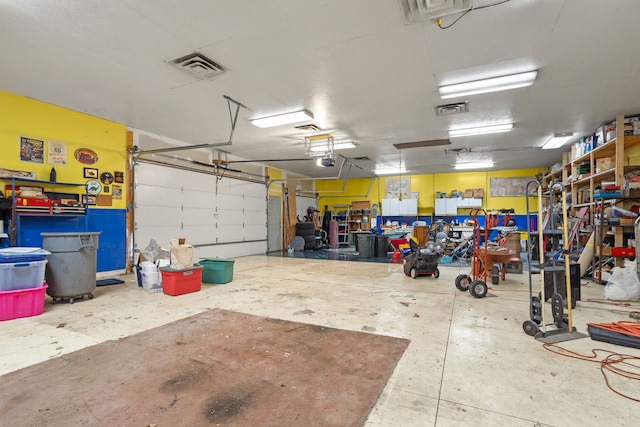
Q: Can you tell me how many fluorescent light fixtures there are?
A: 7